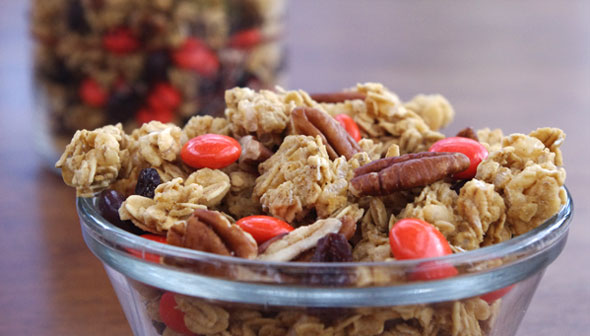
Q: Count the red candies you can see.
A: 14